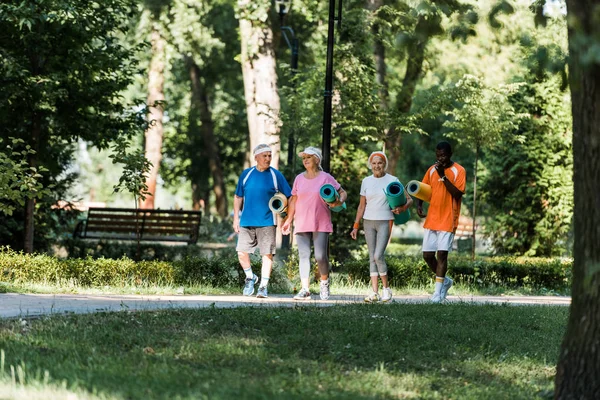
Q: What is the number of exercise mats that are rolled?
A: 4